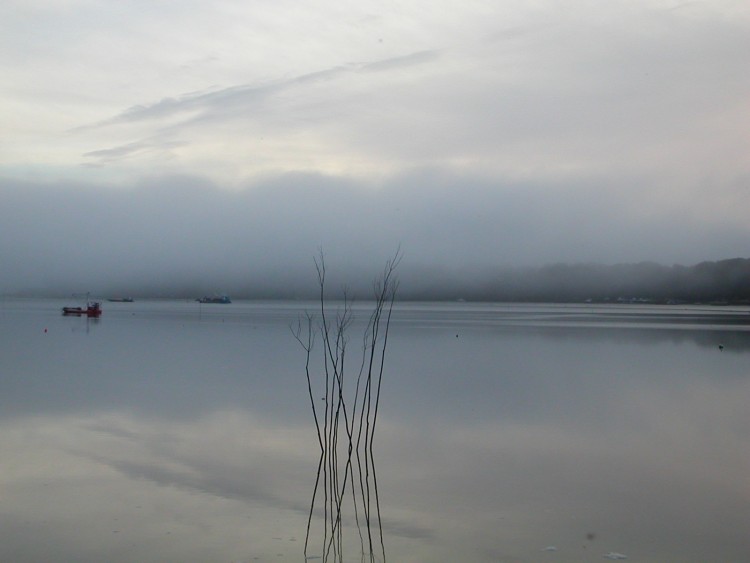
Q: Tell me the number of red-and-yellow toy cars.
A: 0